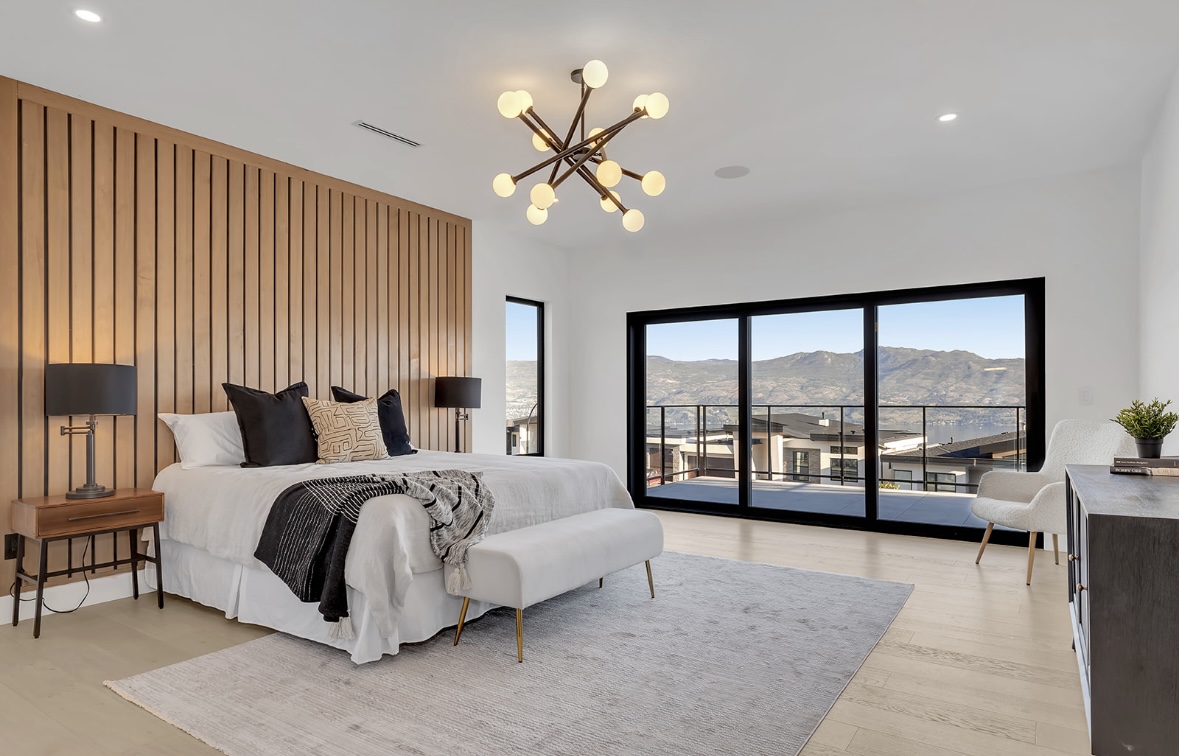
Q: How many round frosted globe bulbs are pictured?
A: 14